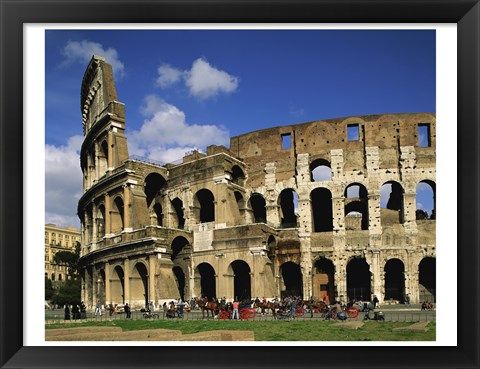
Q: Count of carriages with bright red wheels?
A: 3